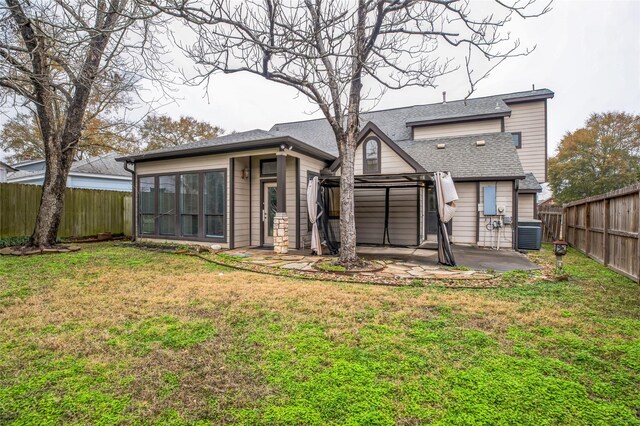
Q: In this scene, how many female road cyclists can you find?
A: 0